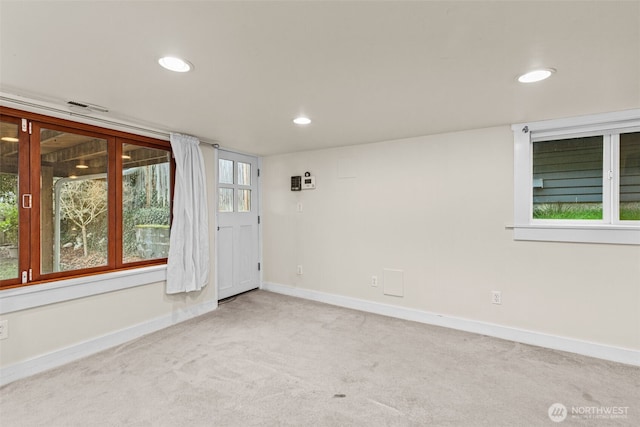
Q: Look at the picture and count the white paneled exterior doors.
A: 1